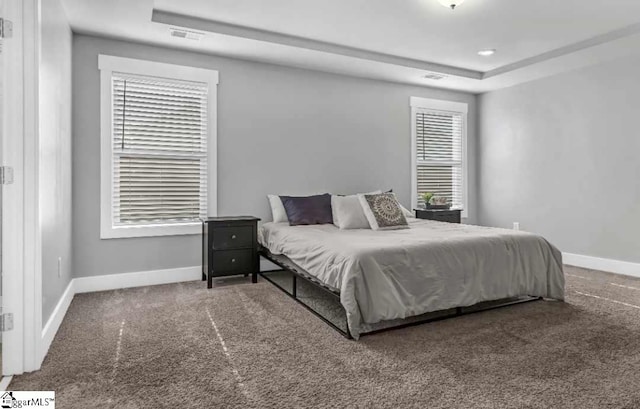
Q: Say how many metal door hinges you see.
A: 3